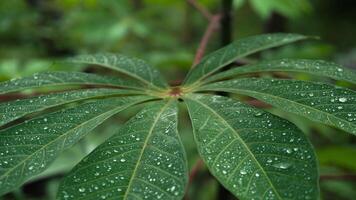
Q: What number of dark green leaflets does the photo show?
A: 9